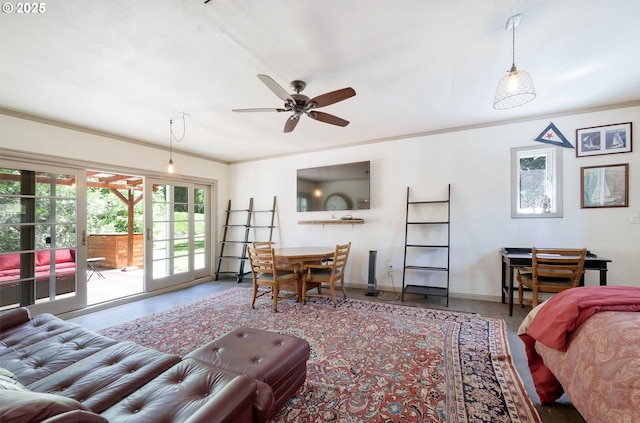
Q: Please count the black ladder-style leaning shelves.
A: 3